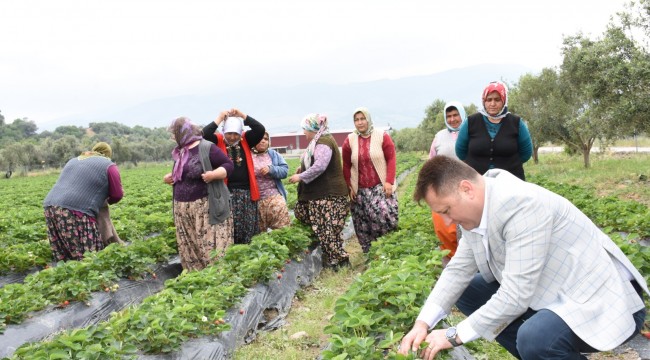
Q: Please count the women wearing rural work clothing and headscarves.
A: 8